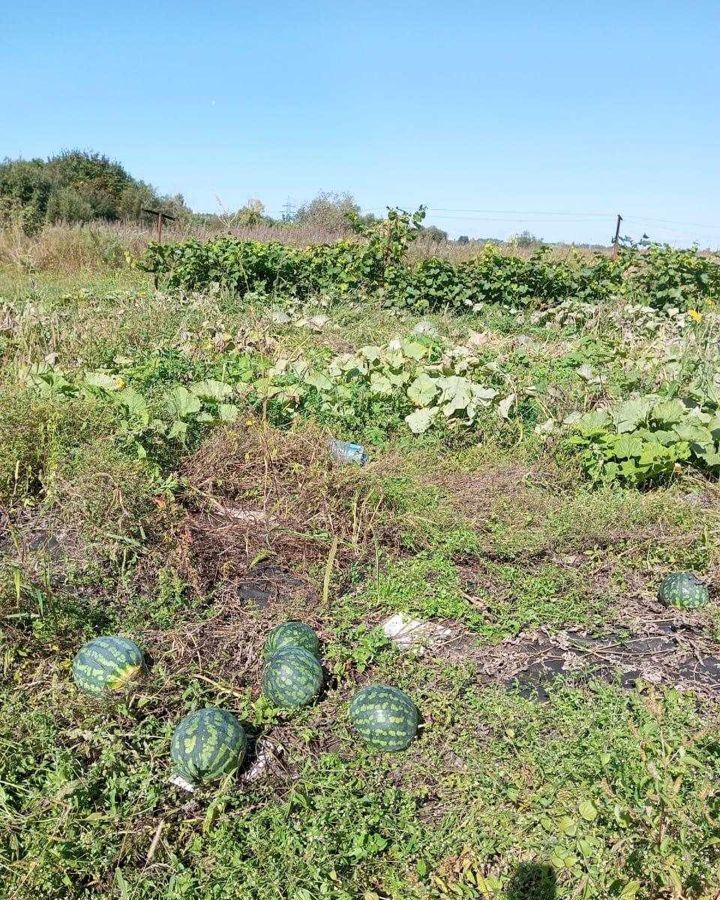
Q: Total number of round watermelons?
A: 6